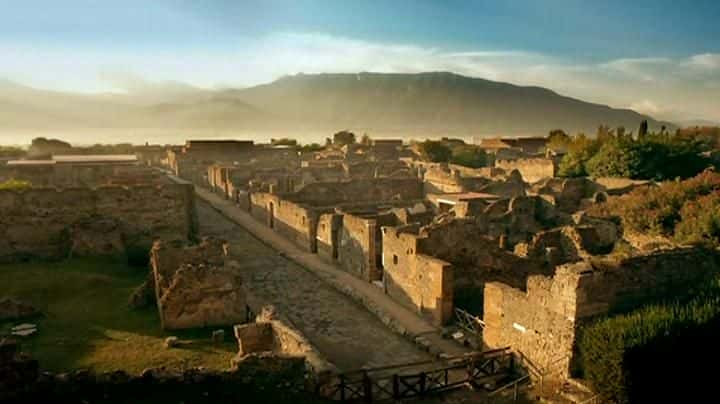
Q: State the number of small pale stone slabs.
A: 2